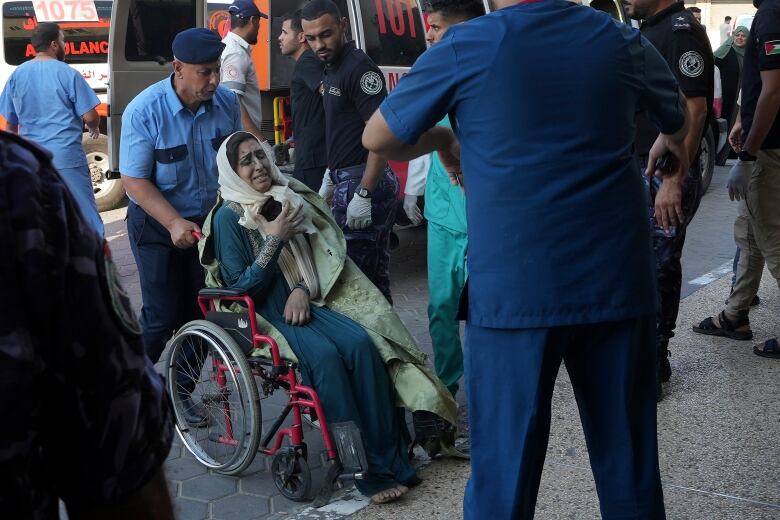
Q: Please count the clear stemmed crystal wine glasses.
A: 0